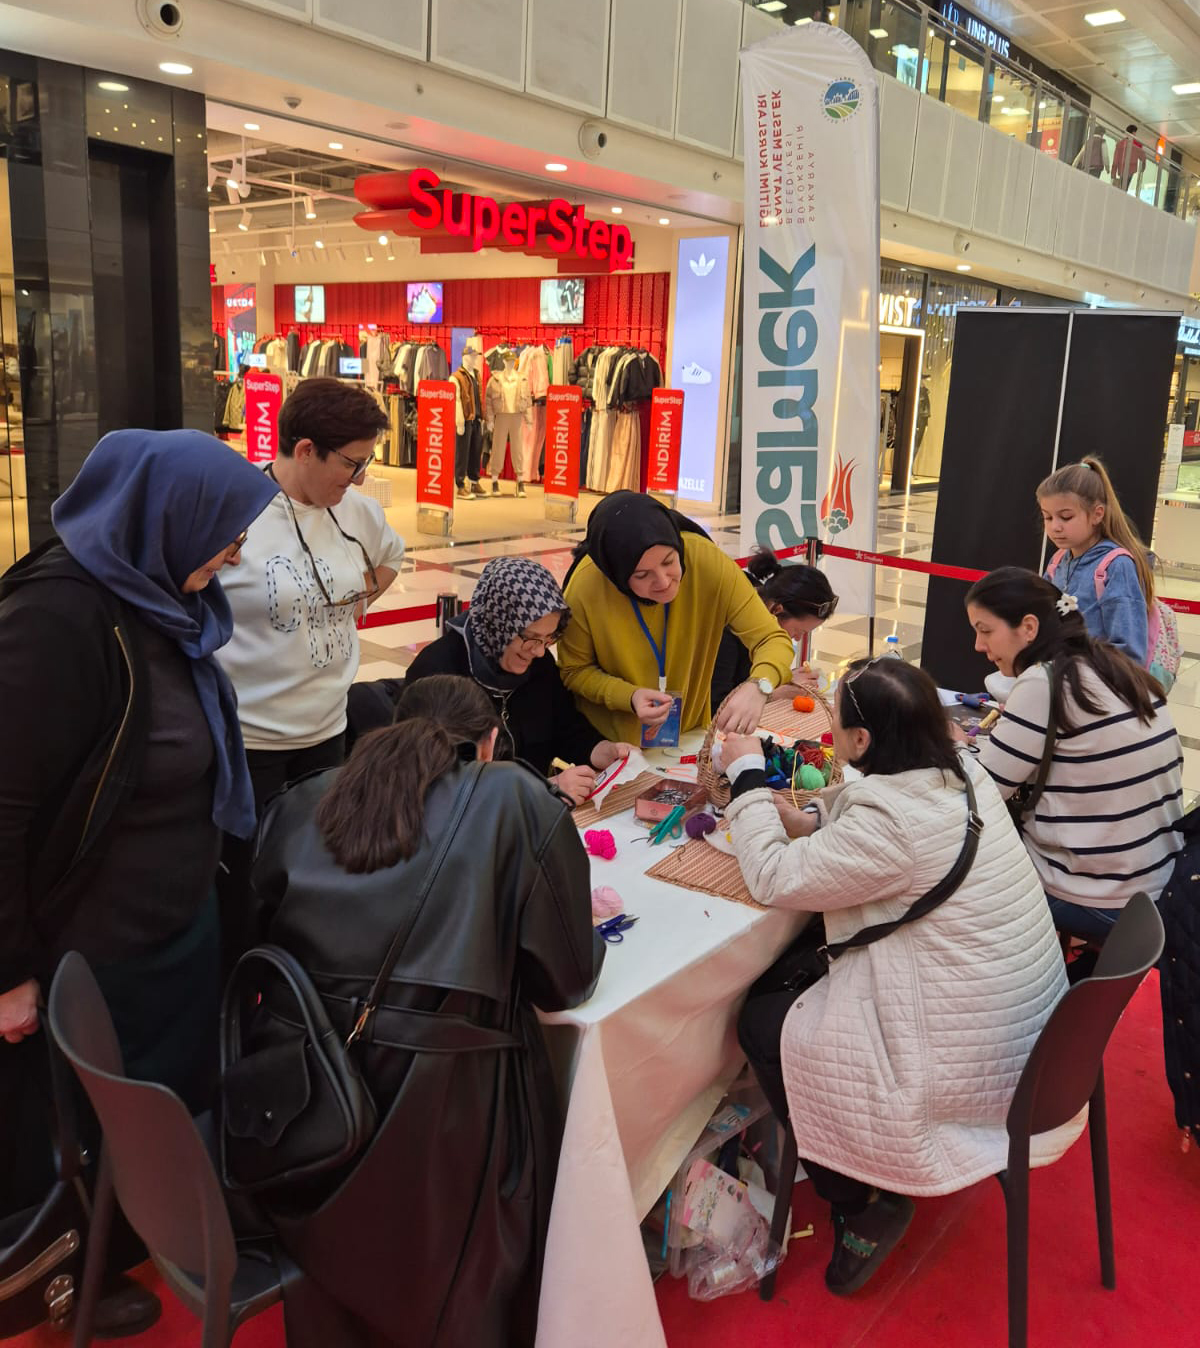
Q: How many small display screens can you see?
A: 3